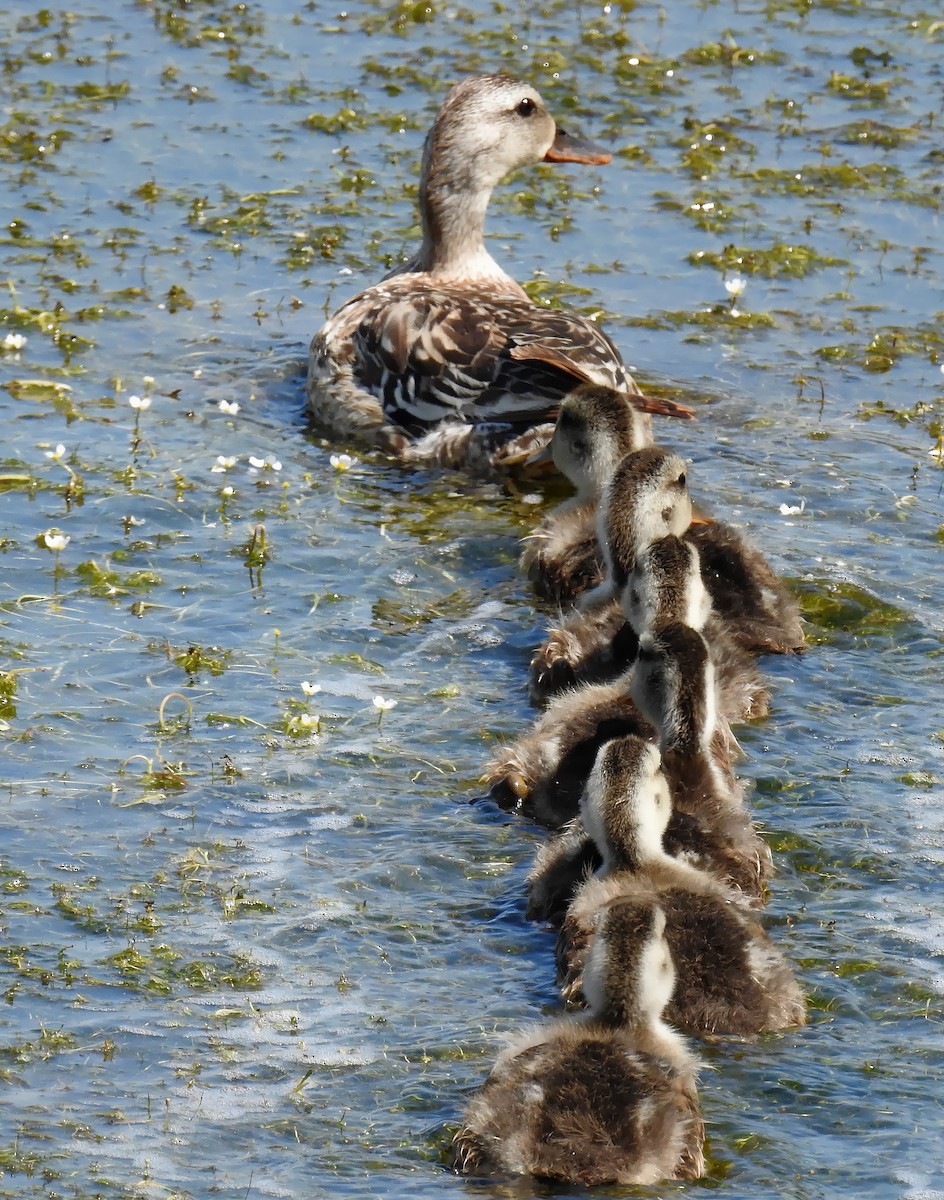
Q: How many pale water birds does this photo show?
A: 7